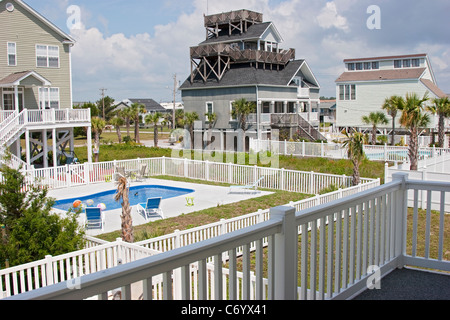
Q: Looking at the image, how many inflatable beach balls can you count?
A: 4